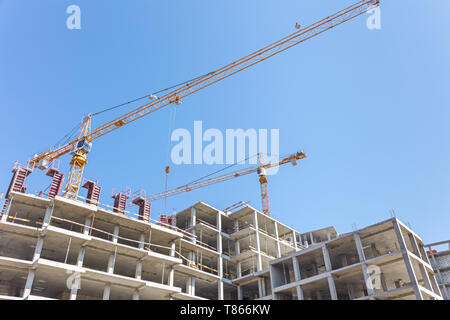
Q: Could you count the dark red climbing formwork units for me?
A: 5